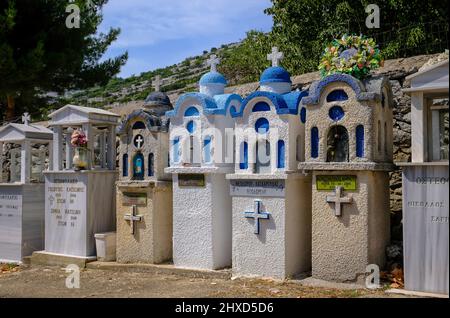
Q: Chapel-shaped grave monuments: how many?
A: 4